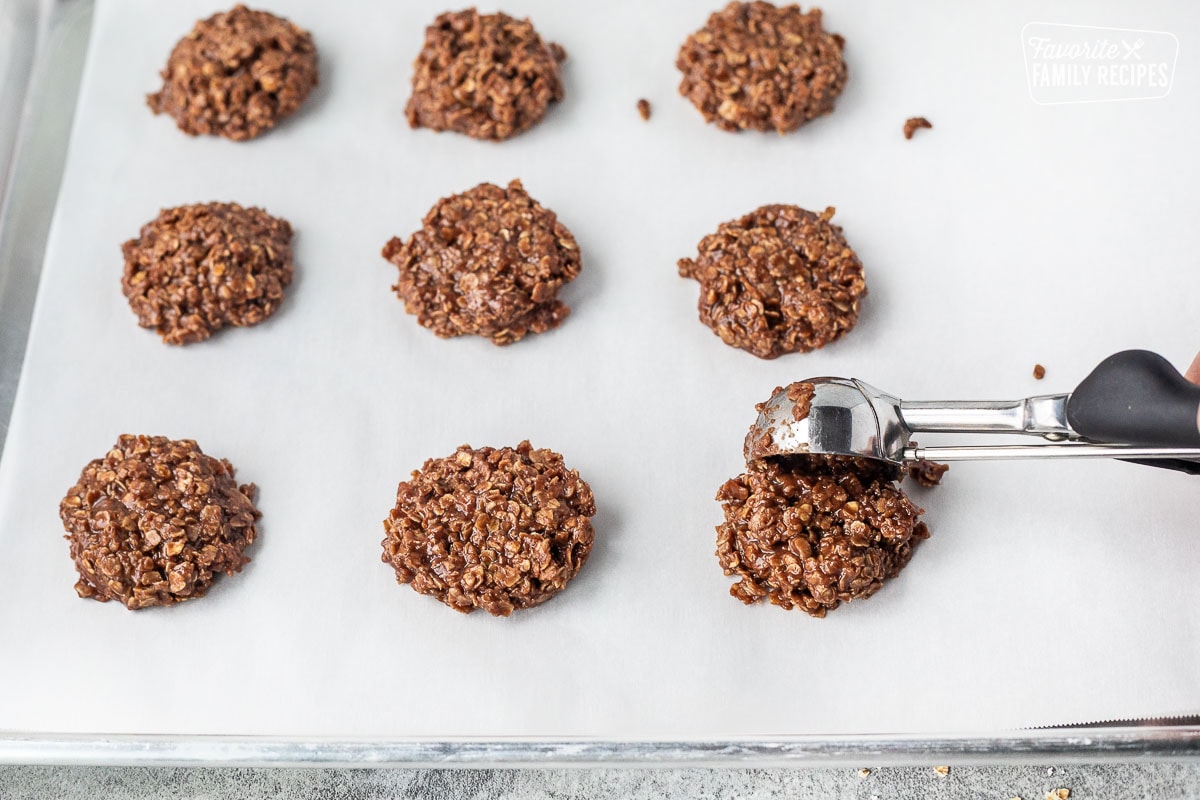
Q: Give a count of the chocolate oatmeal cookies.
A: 9